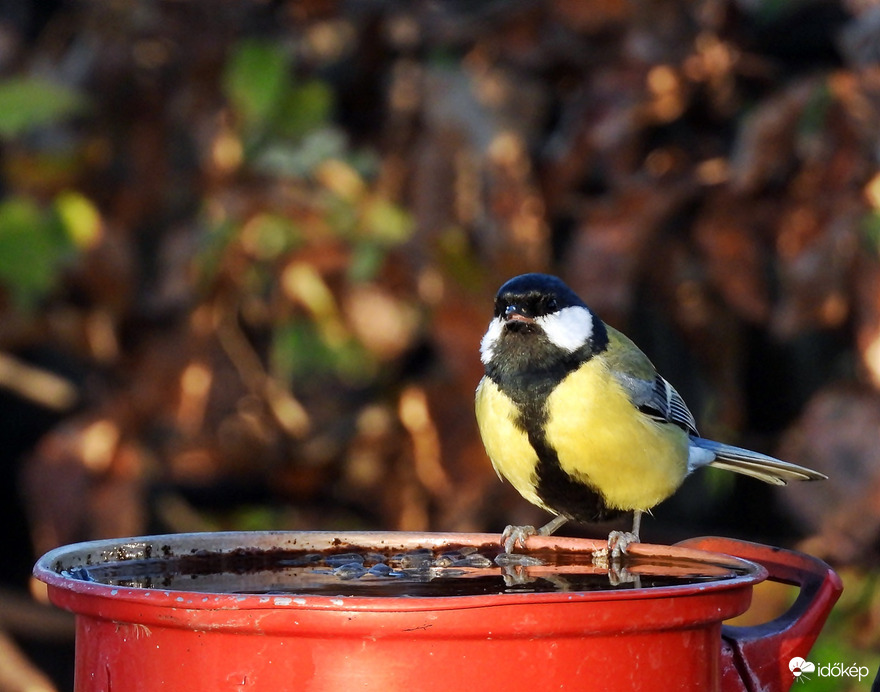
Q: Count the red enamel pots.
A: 1